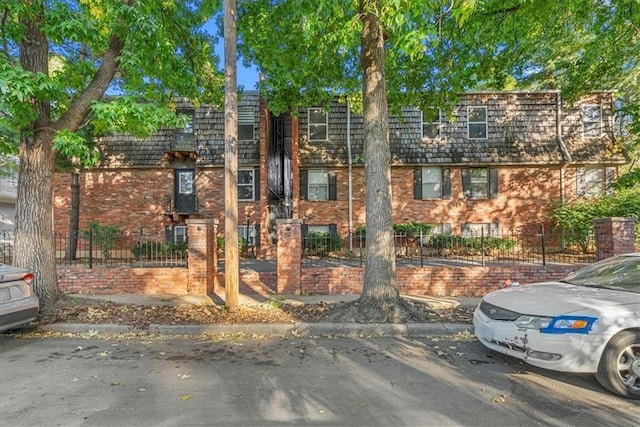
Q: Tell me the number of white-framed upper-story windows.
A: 5